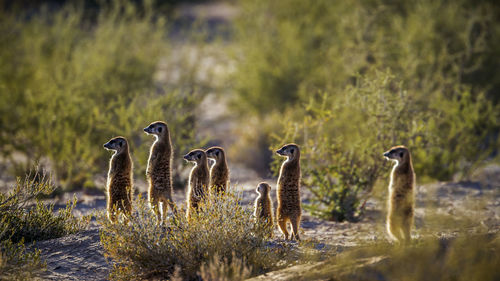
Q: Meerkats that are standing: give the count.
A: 7